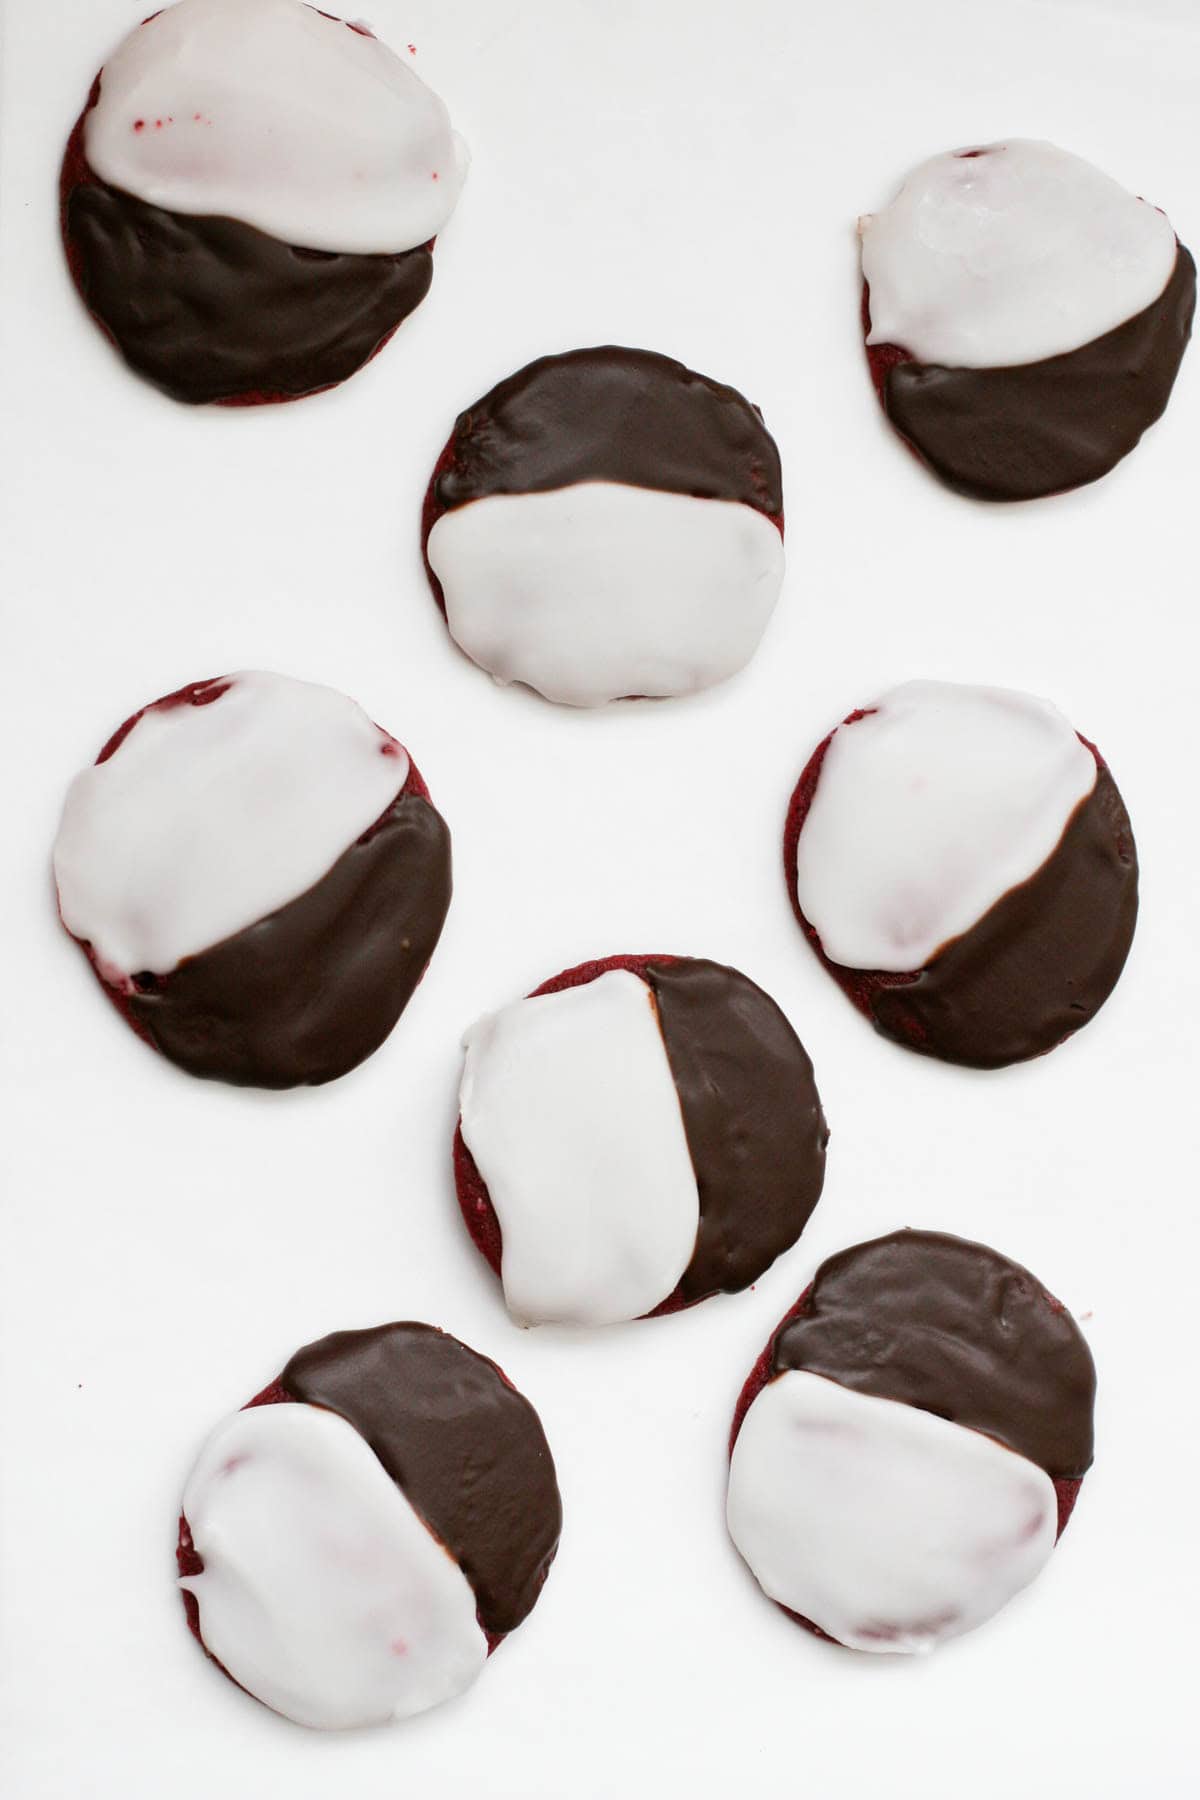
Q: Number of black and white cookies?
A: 8